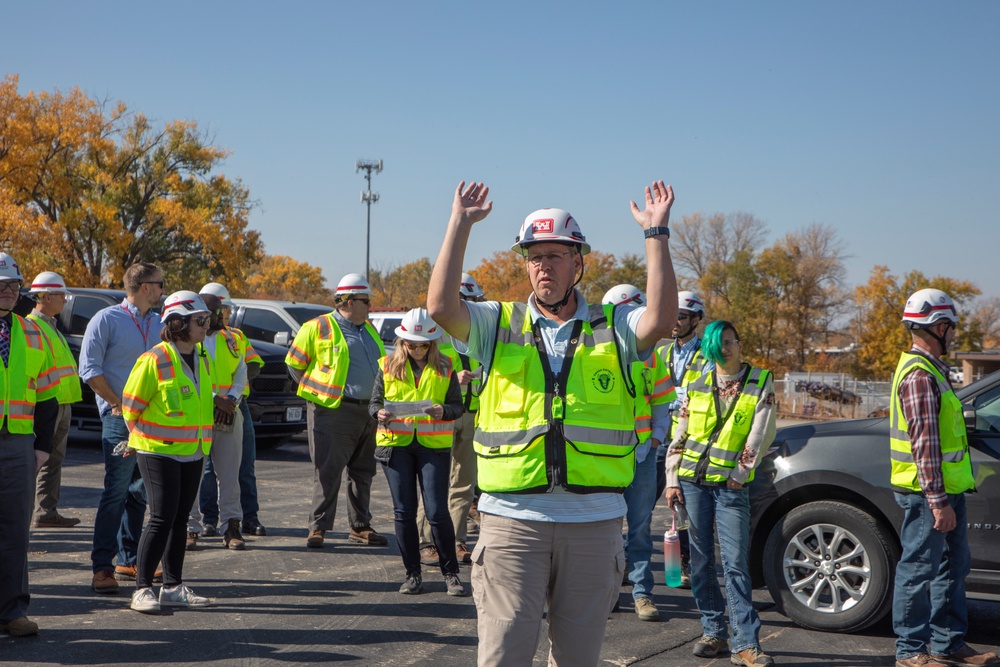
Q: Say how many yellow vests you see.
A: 13